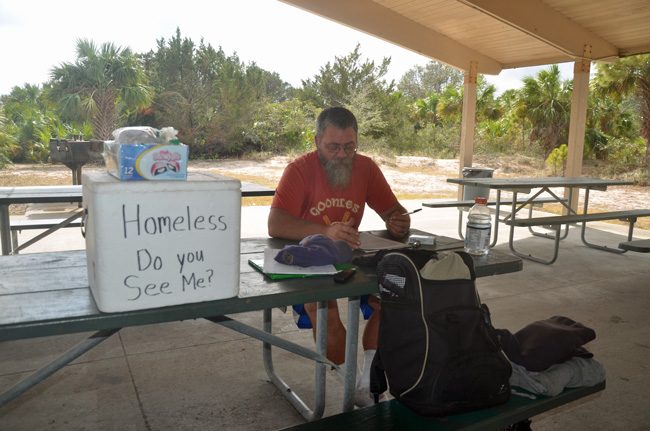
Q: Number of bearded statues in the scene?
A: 0